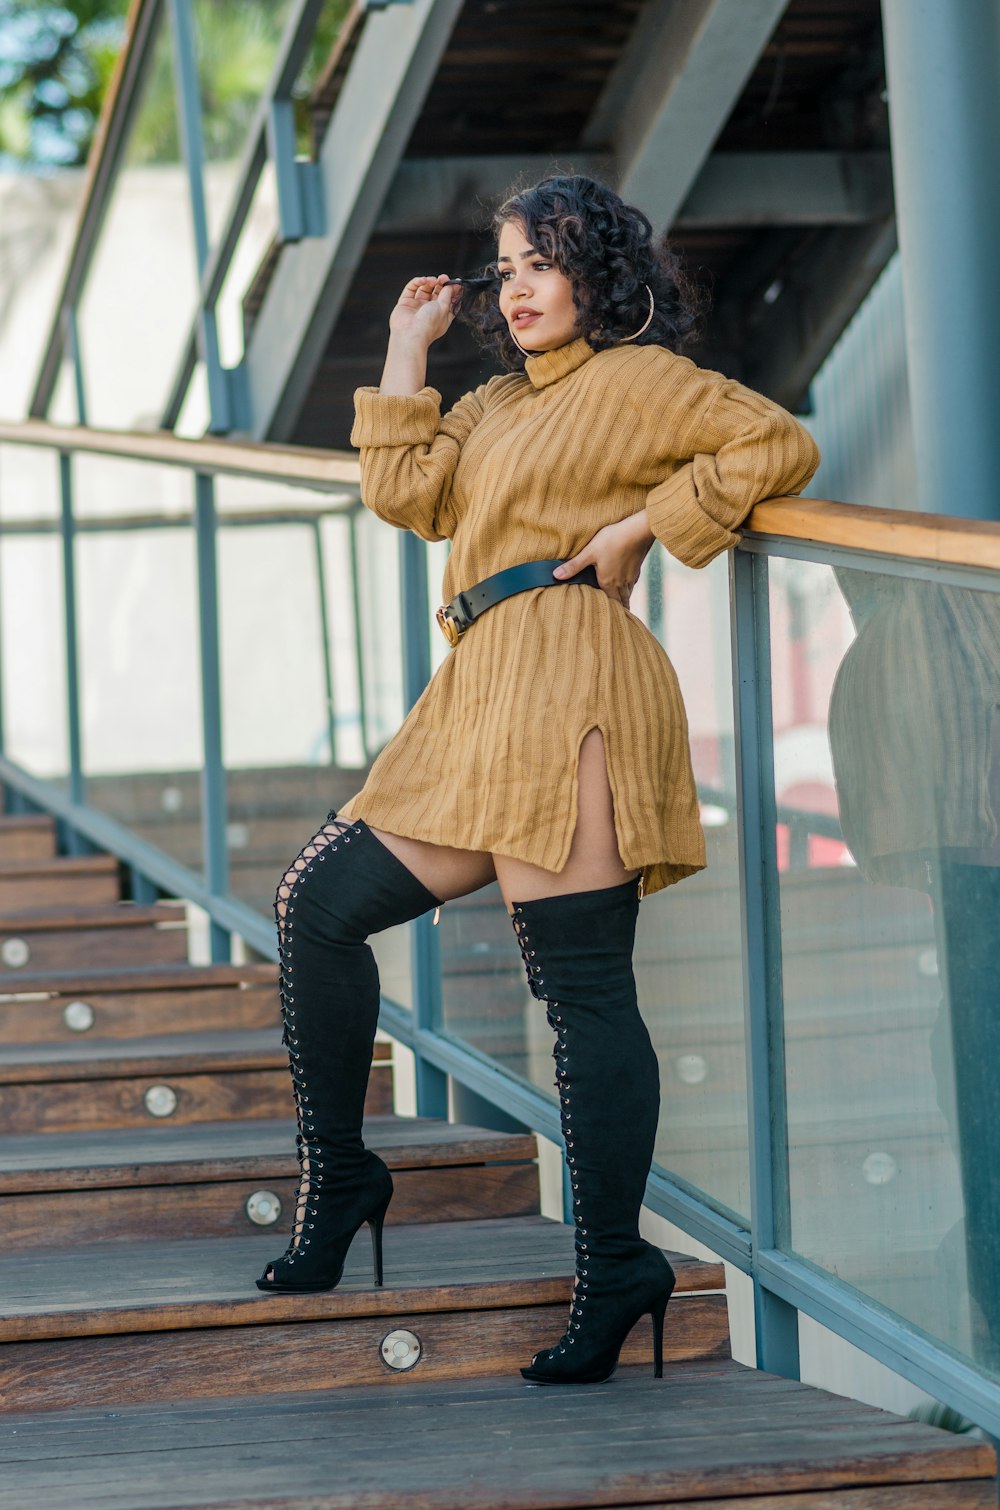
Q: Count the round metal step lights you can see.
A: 5